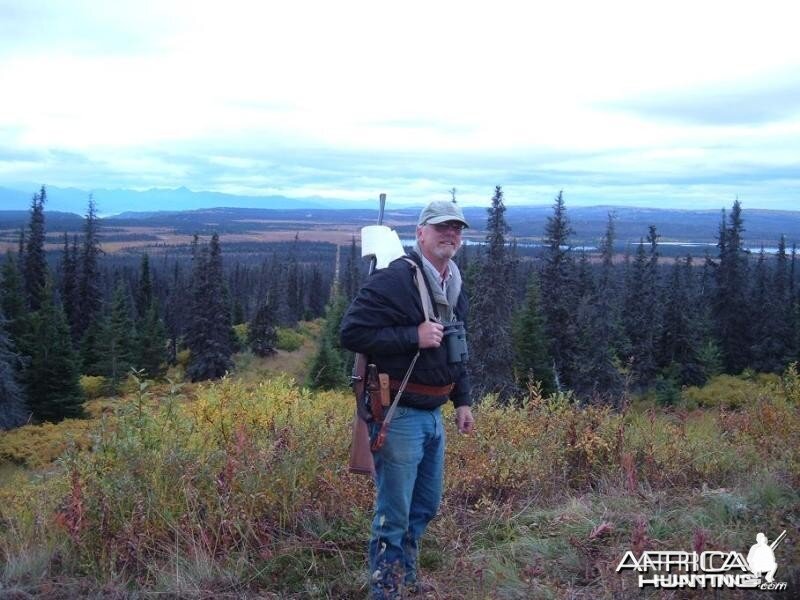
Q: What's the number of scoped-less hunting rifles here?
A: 1